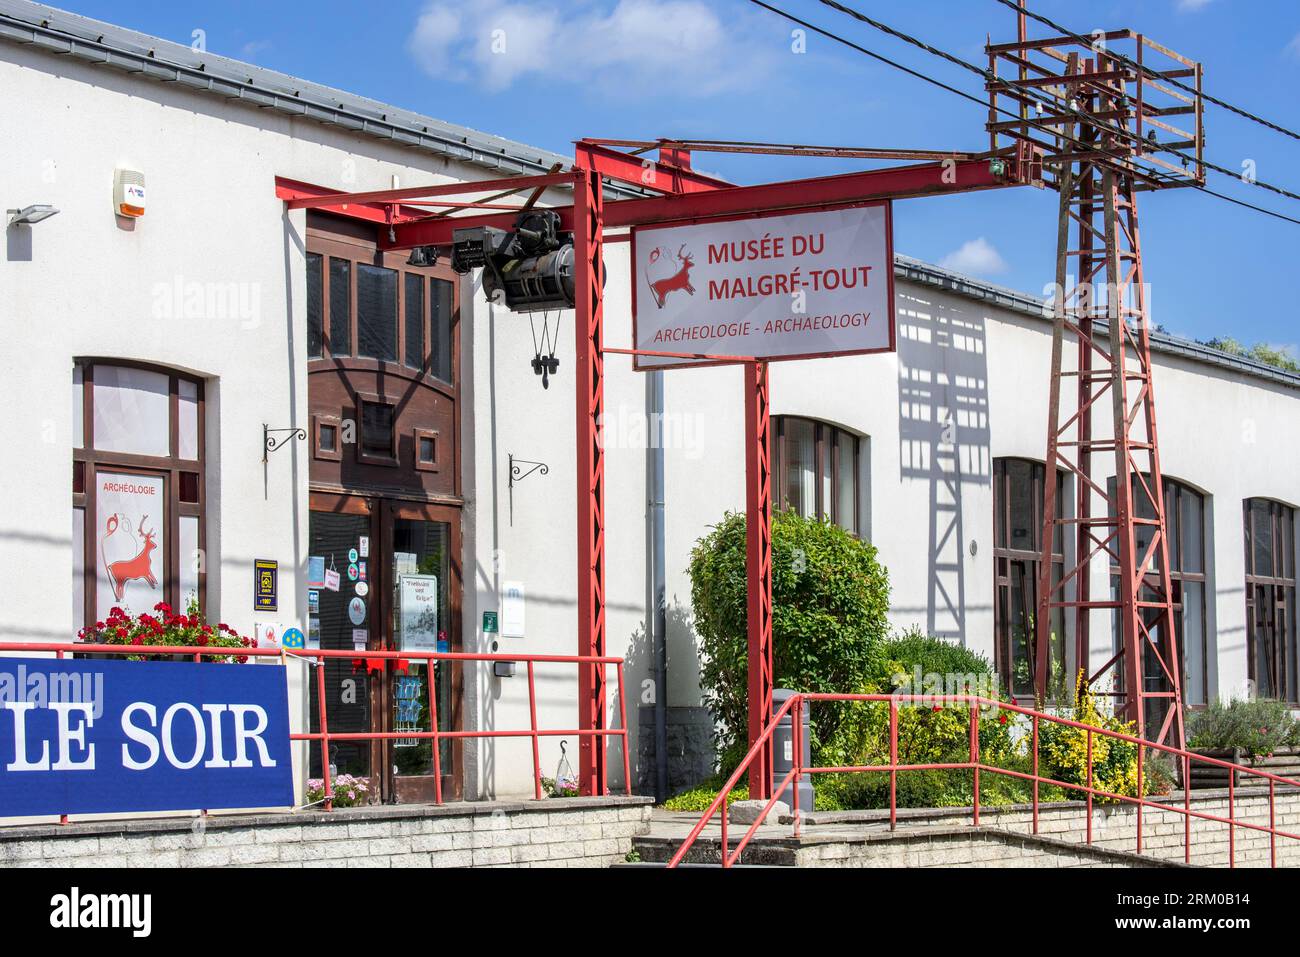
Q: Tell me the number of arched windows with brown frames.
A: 5